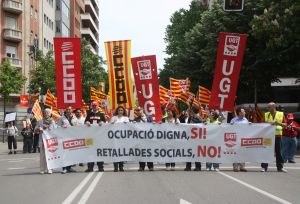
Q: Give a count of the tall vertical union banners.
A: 4